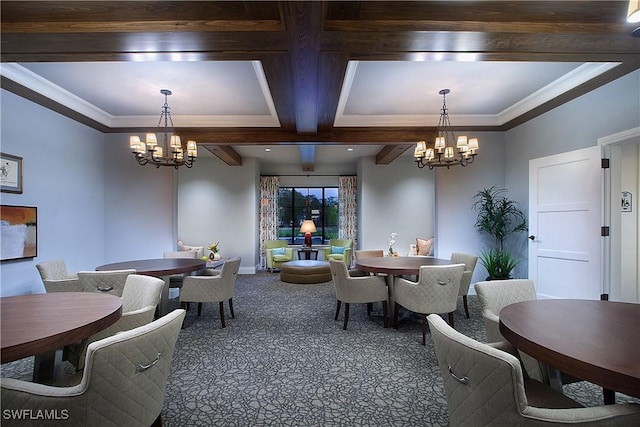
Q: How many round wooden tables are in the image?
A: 4